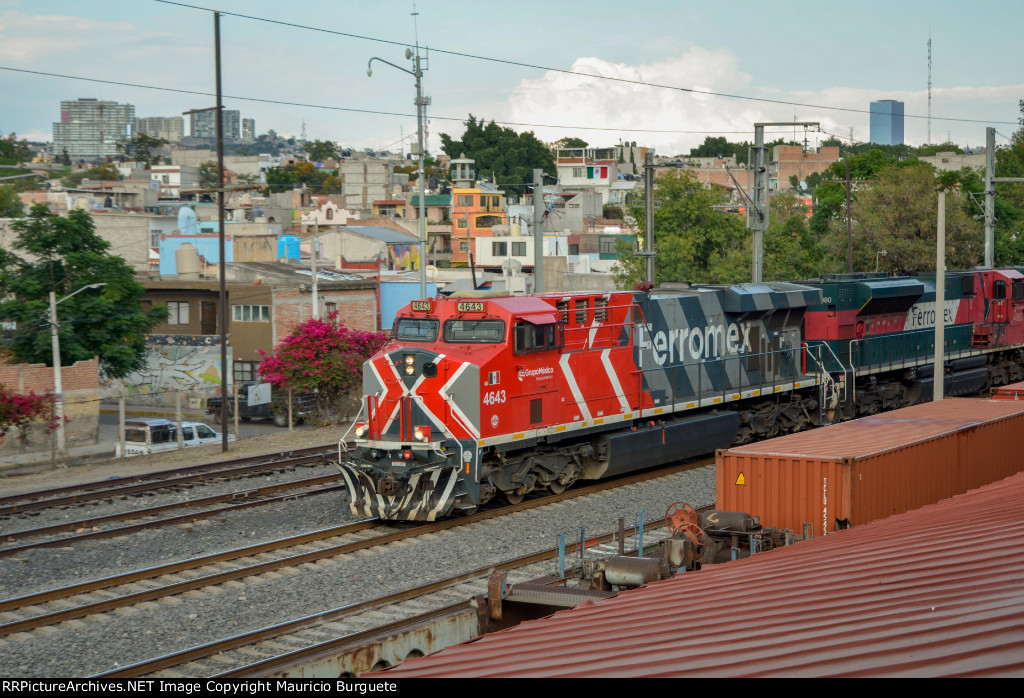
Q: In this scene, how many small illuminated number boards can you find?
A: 2